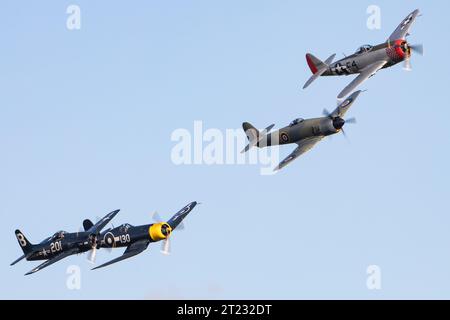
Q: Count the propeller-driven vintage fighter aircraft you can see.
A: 4